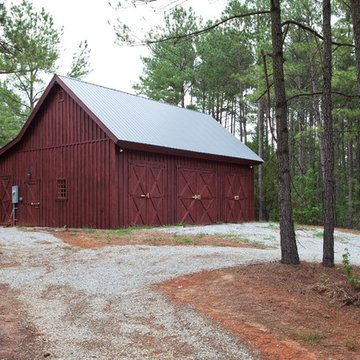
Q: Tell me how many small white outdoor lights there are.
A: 2